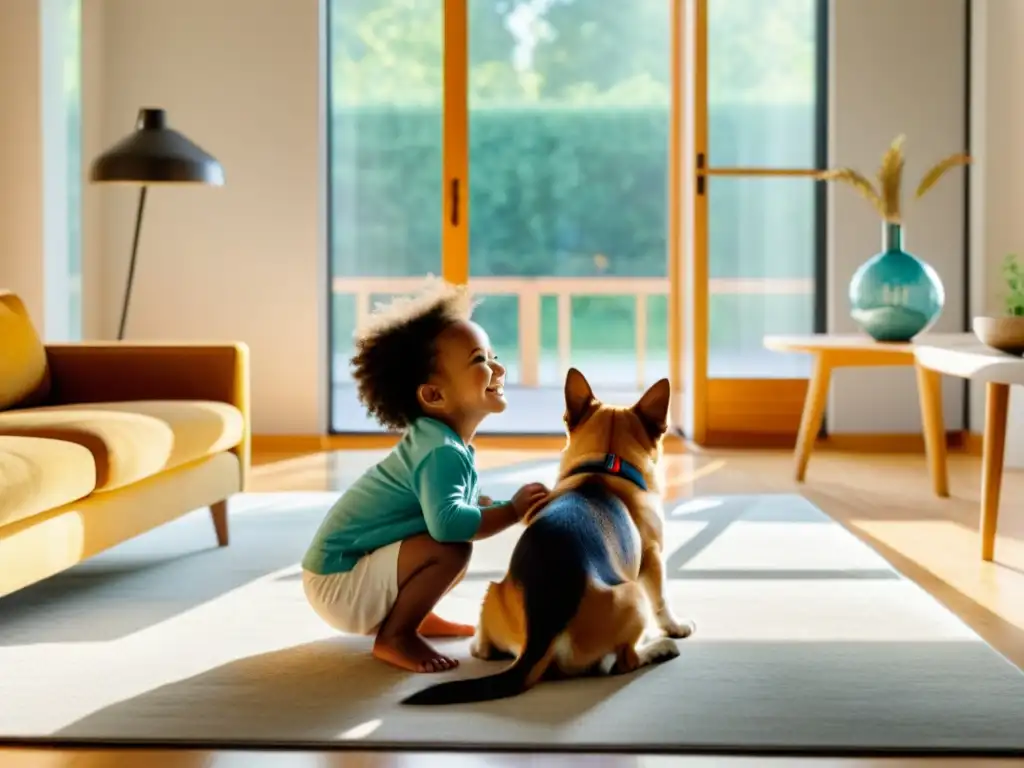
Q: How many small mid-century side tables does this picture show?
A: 2